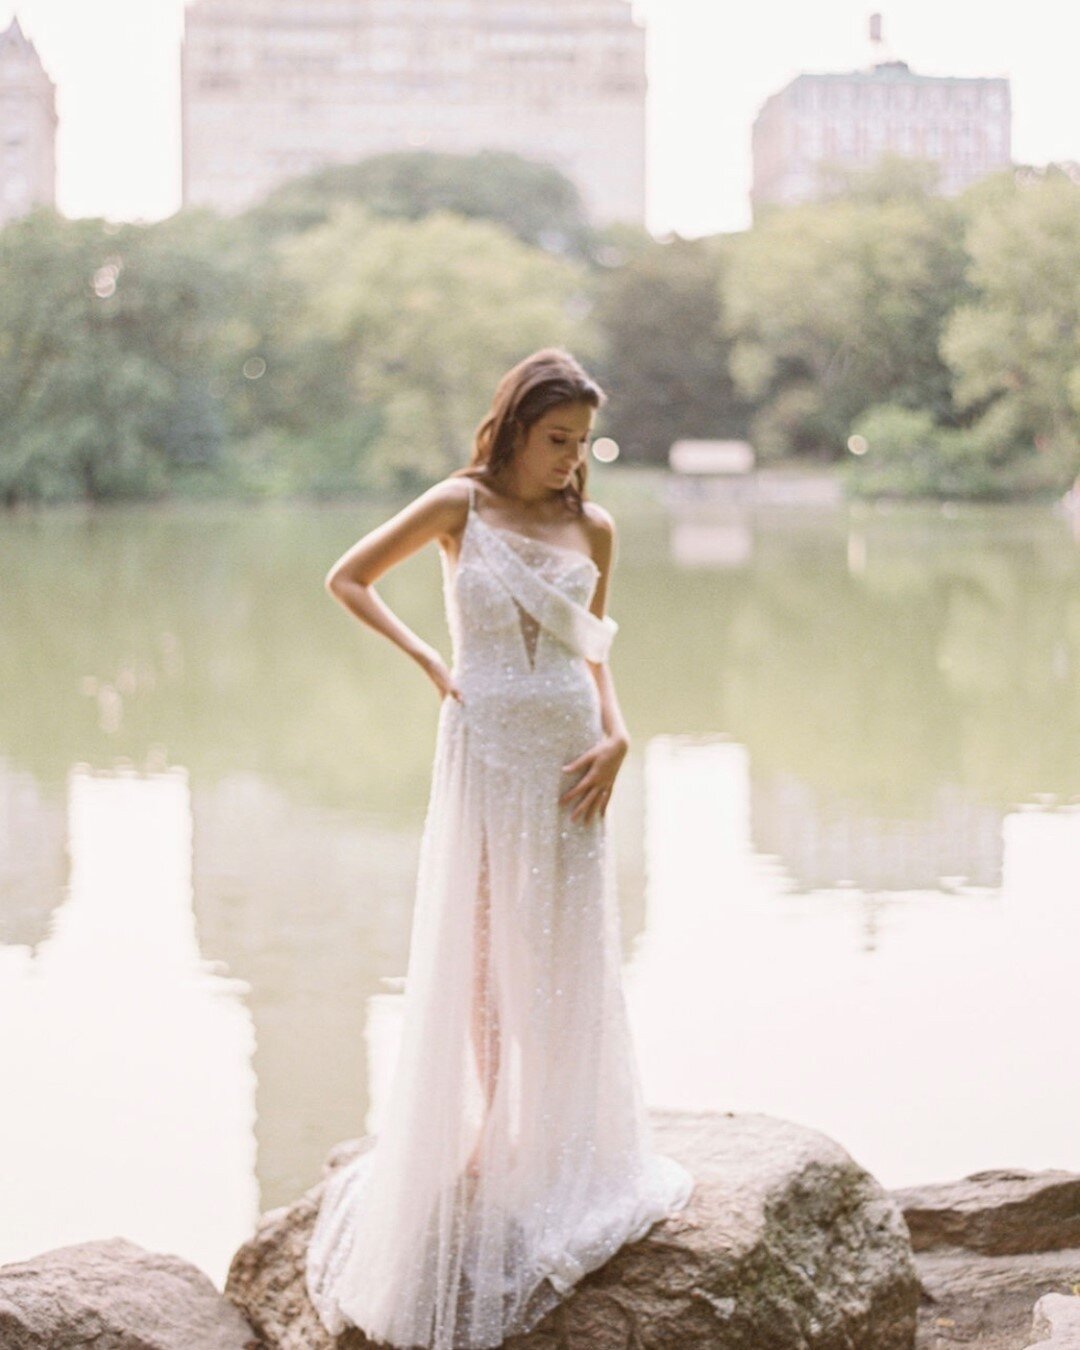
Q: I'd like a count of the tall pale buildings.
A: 3